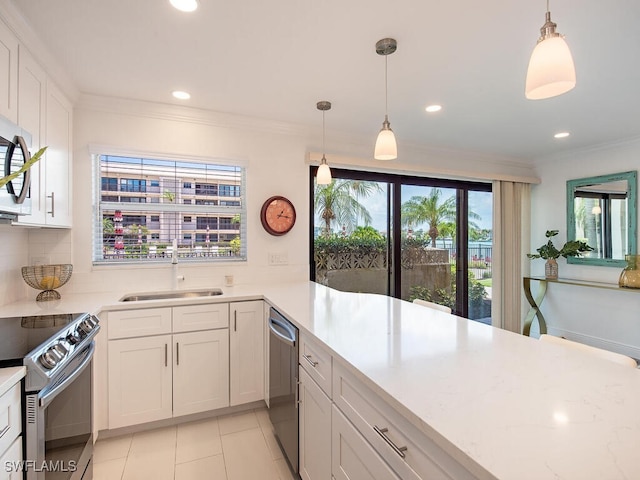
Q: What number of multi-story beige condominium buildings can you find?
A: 1